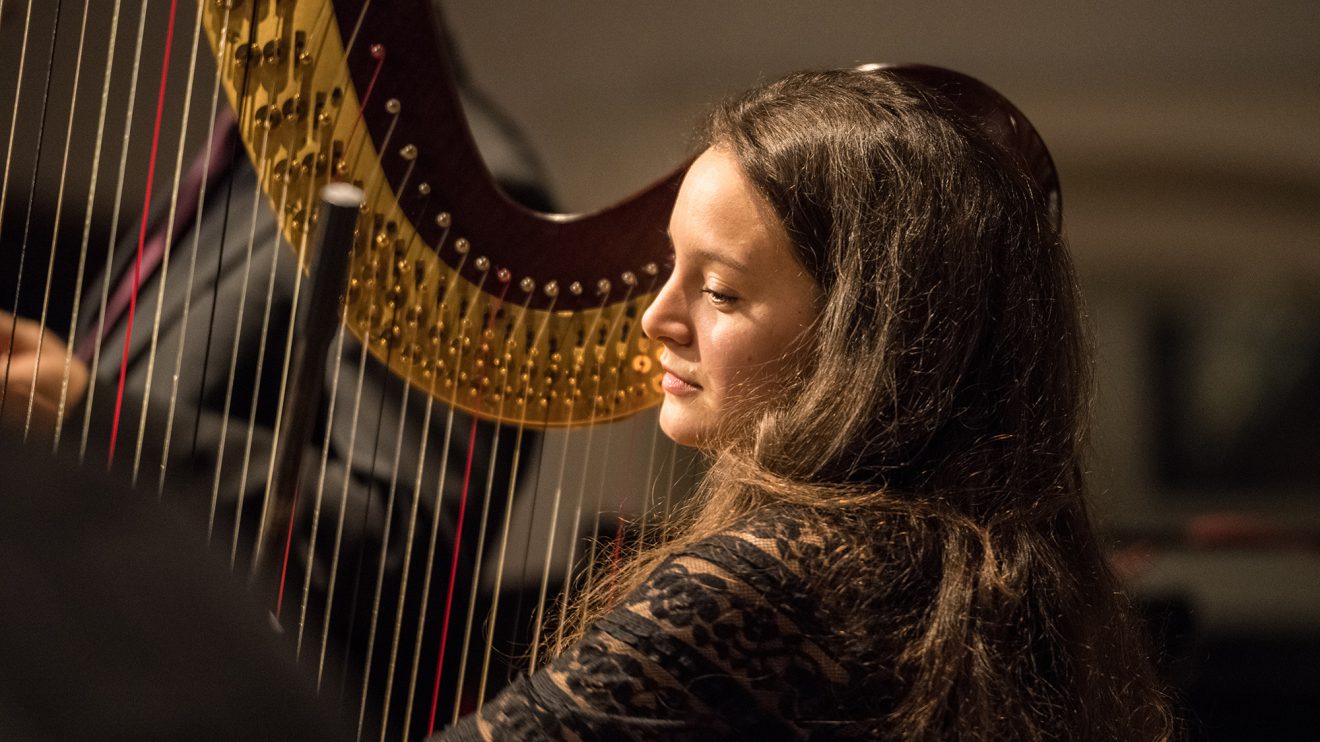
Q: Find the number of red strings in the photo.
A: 4